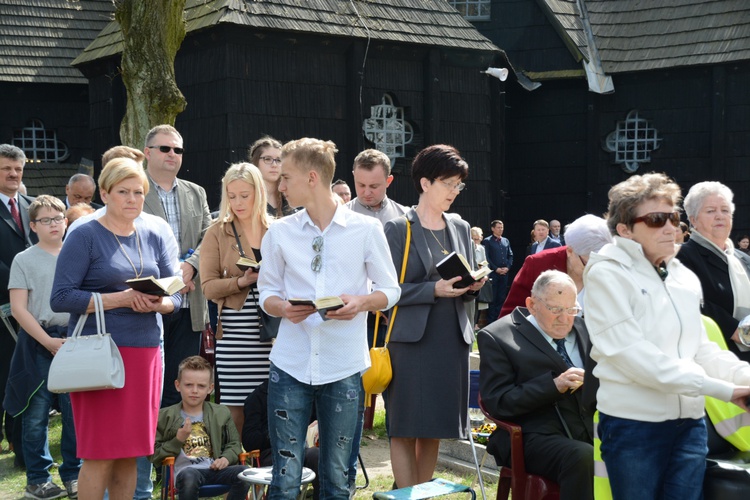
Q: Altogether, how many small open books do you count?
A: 4